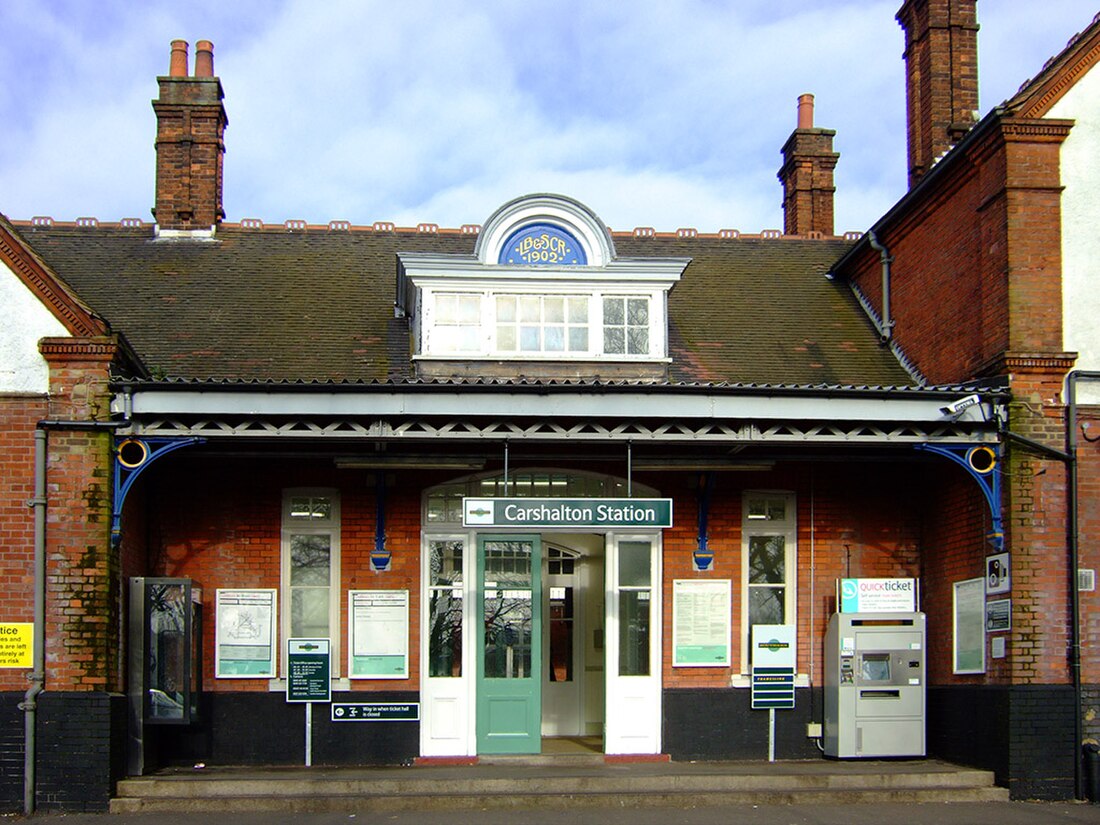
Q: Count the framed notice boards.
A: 4